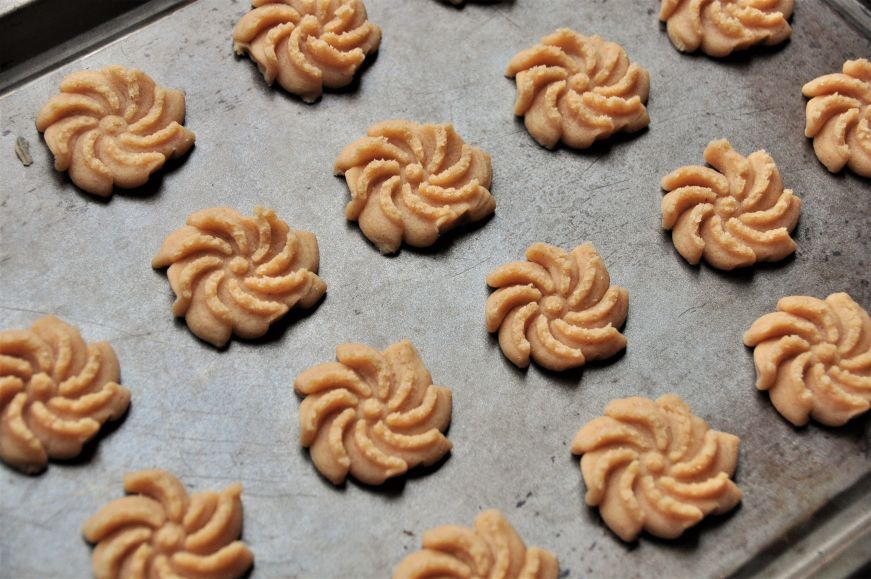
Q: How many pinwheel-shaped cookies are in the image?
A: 15